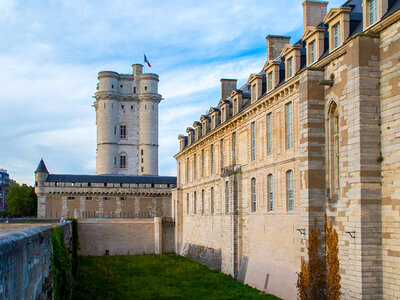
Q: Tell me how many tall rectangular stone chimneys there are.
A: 3